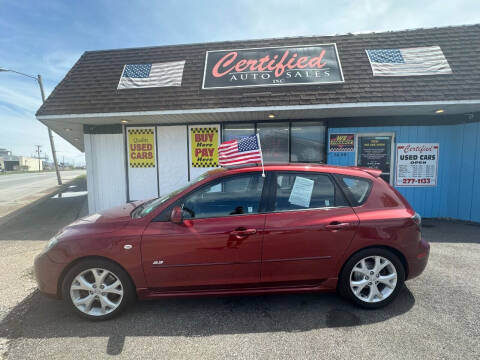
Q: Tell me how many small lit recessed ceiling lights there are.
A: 3